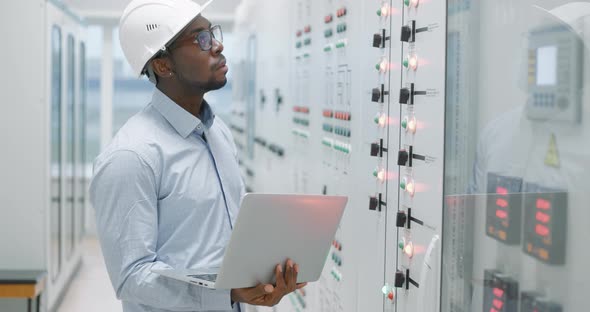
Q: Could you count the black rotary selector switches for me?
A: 9